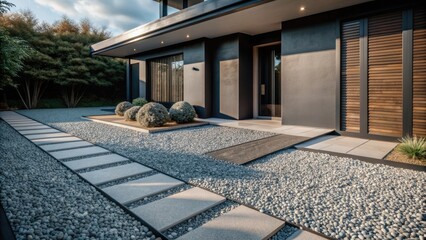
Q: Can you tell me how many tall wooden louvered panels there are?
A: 3